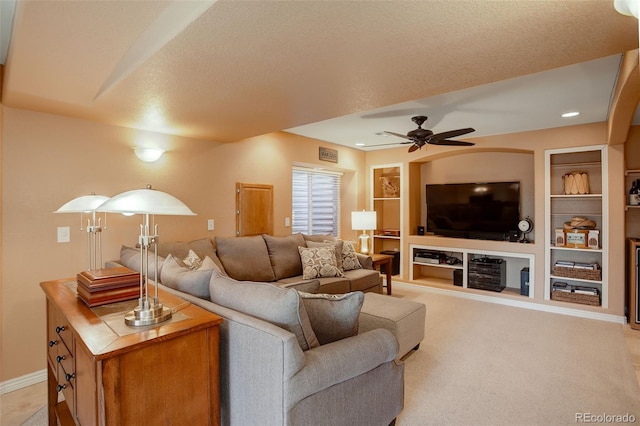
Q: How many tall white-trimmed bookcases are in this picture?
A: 2